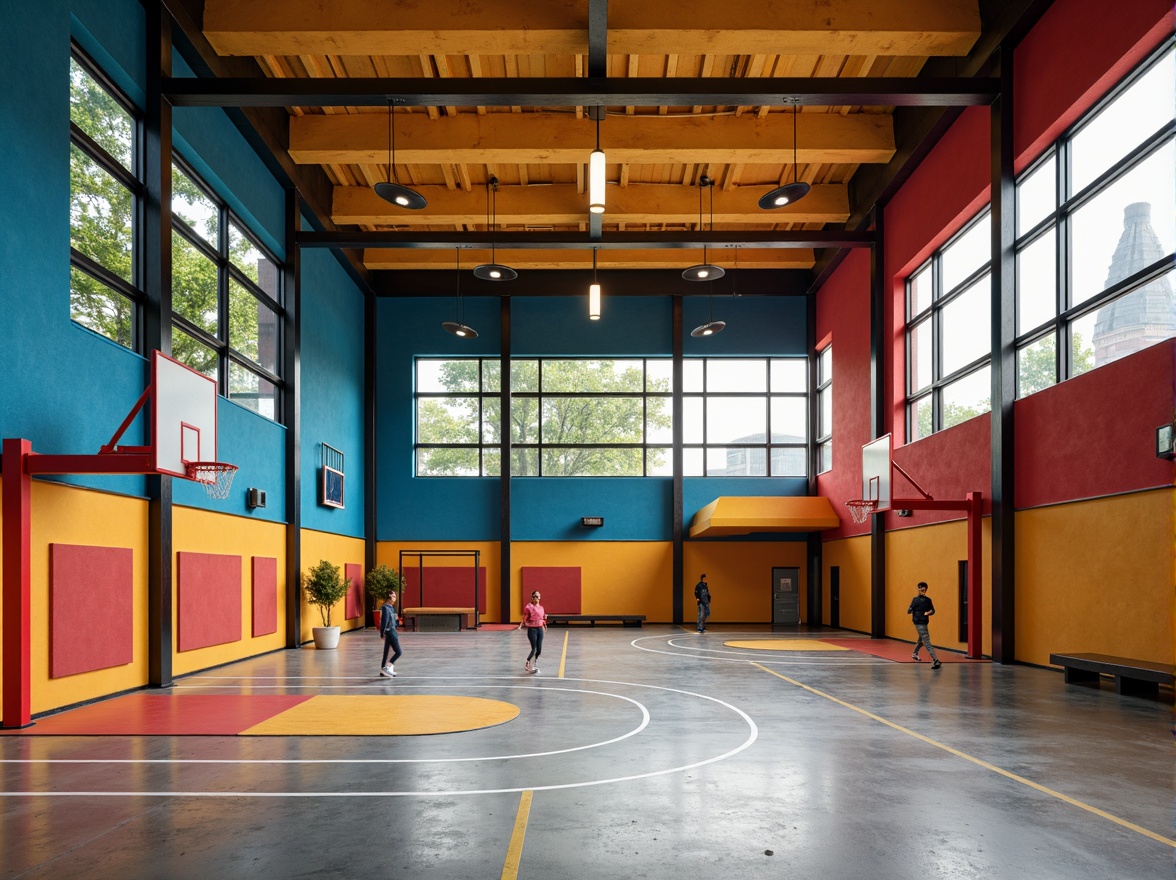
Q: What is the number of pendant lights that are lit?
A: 8